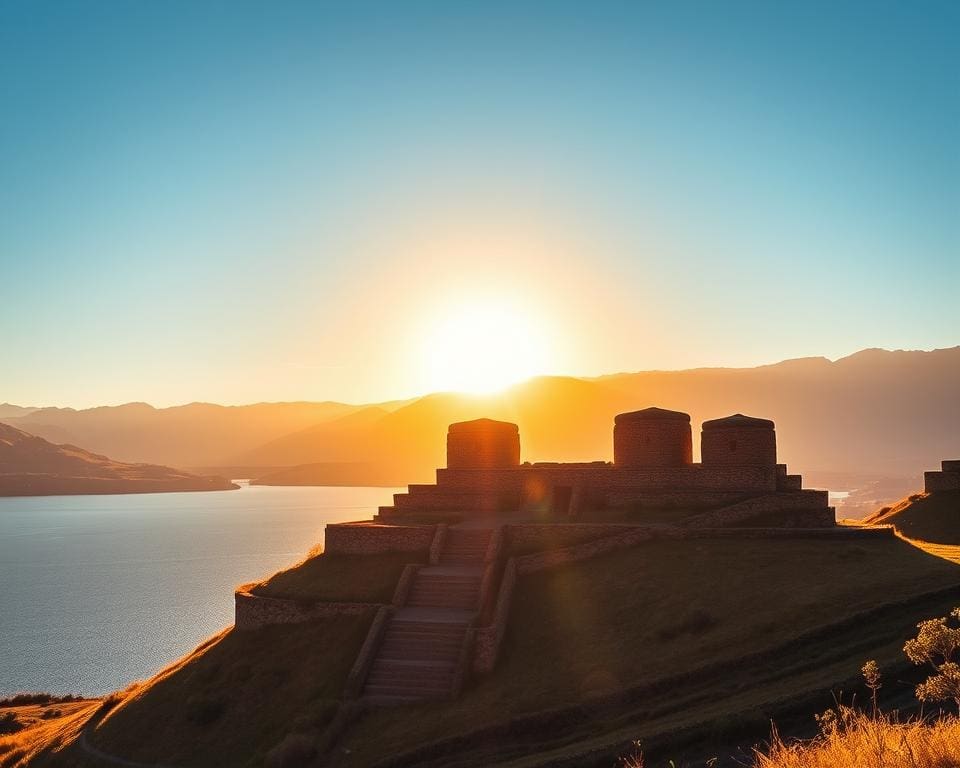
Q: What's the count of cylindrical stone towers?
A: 3